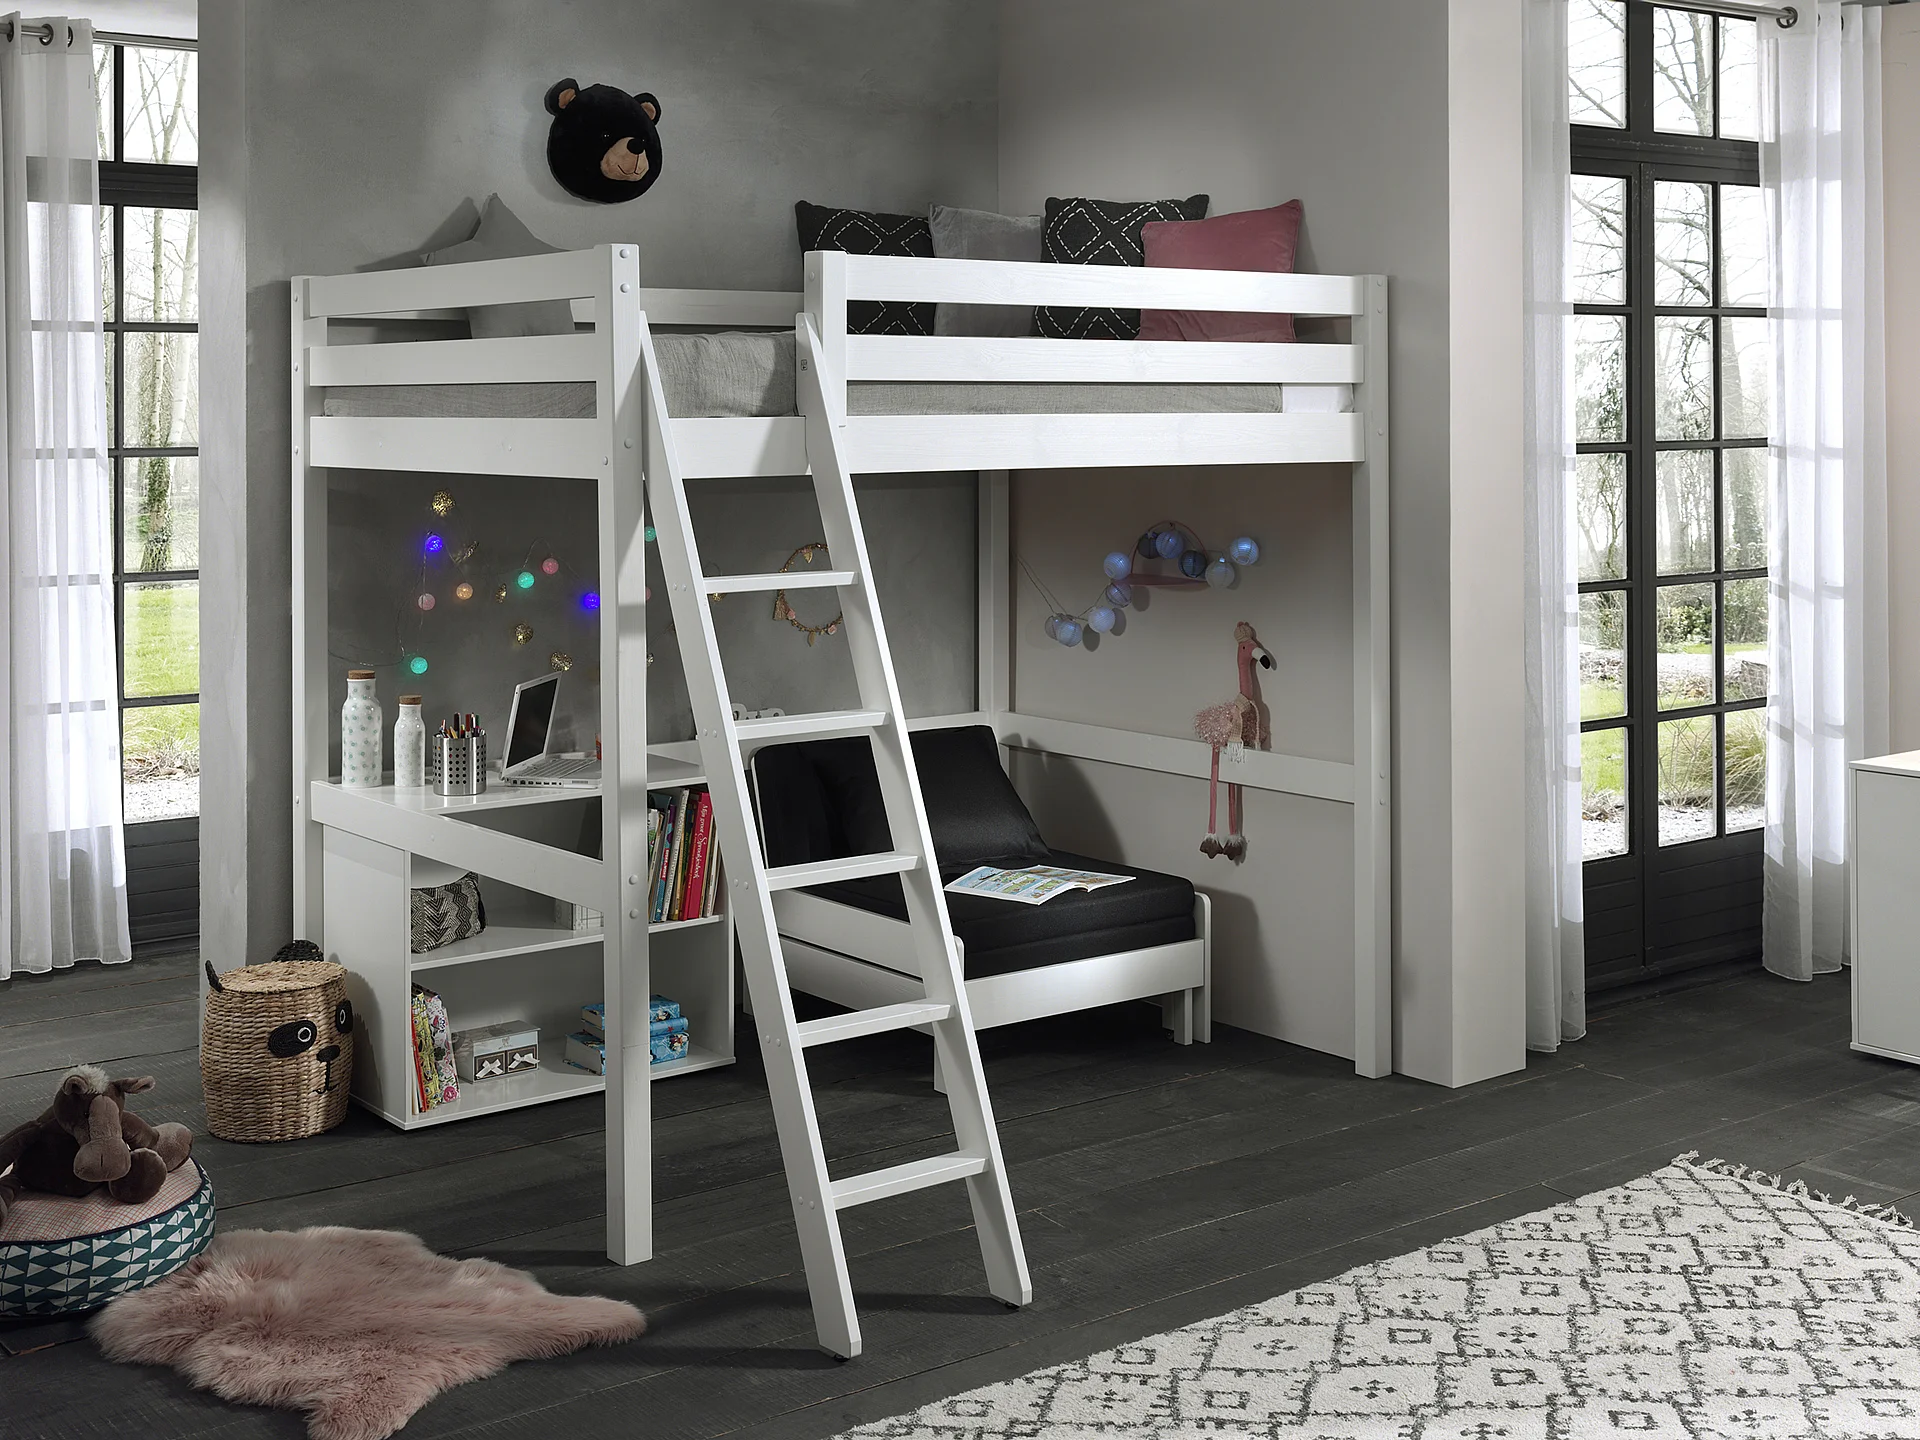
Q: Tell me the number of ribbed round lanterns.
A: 10